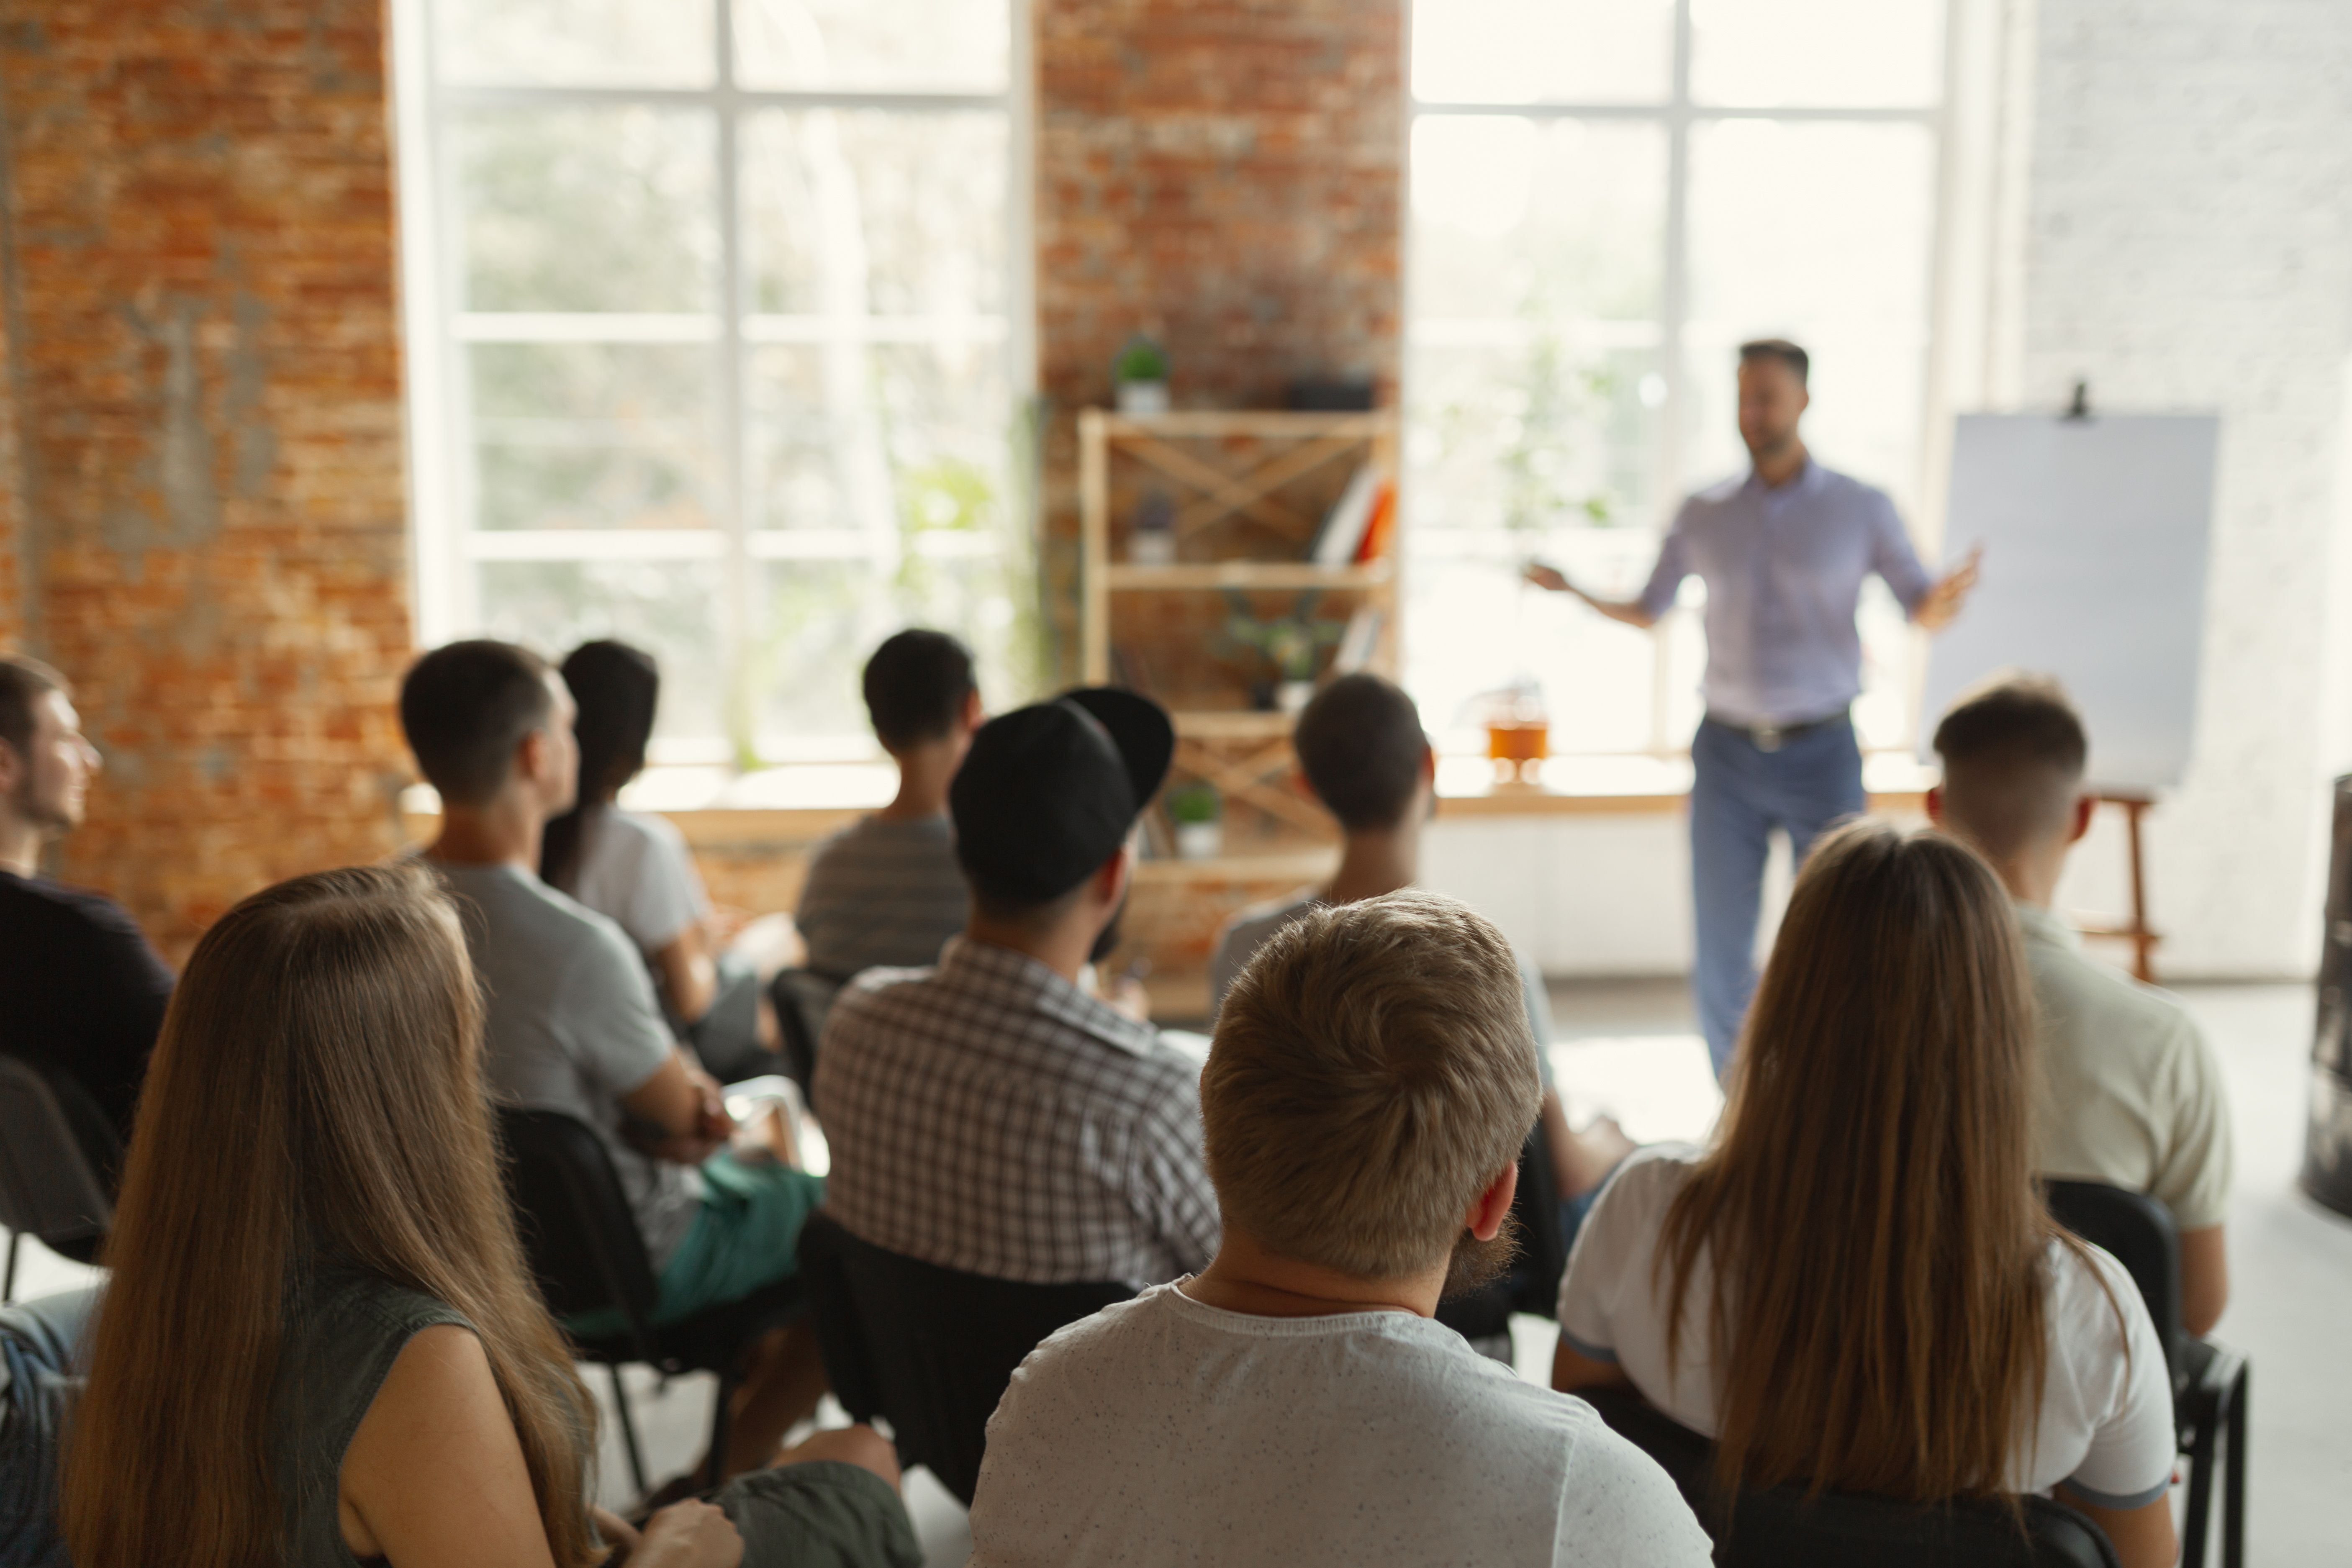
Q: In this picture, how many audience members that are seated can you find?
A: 10